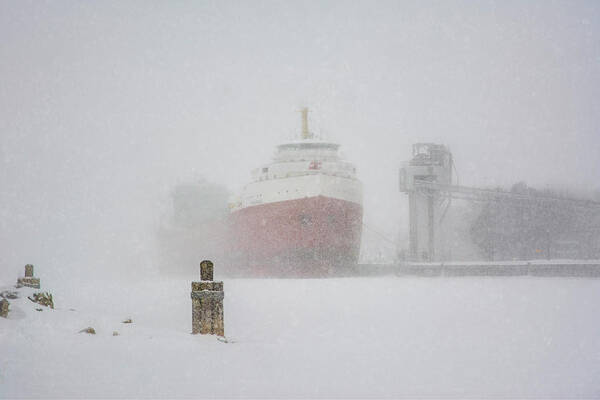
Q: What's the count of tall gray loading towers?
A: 1